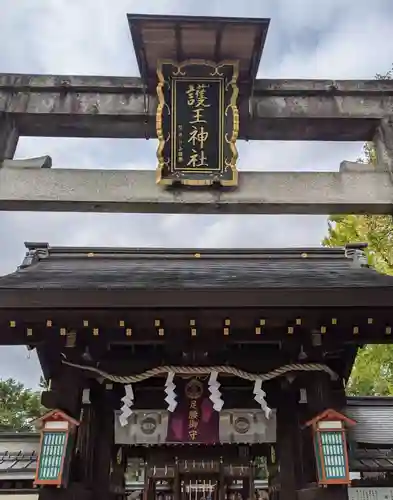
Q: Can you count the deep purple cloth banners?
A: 1